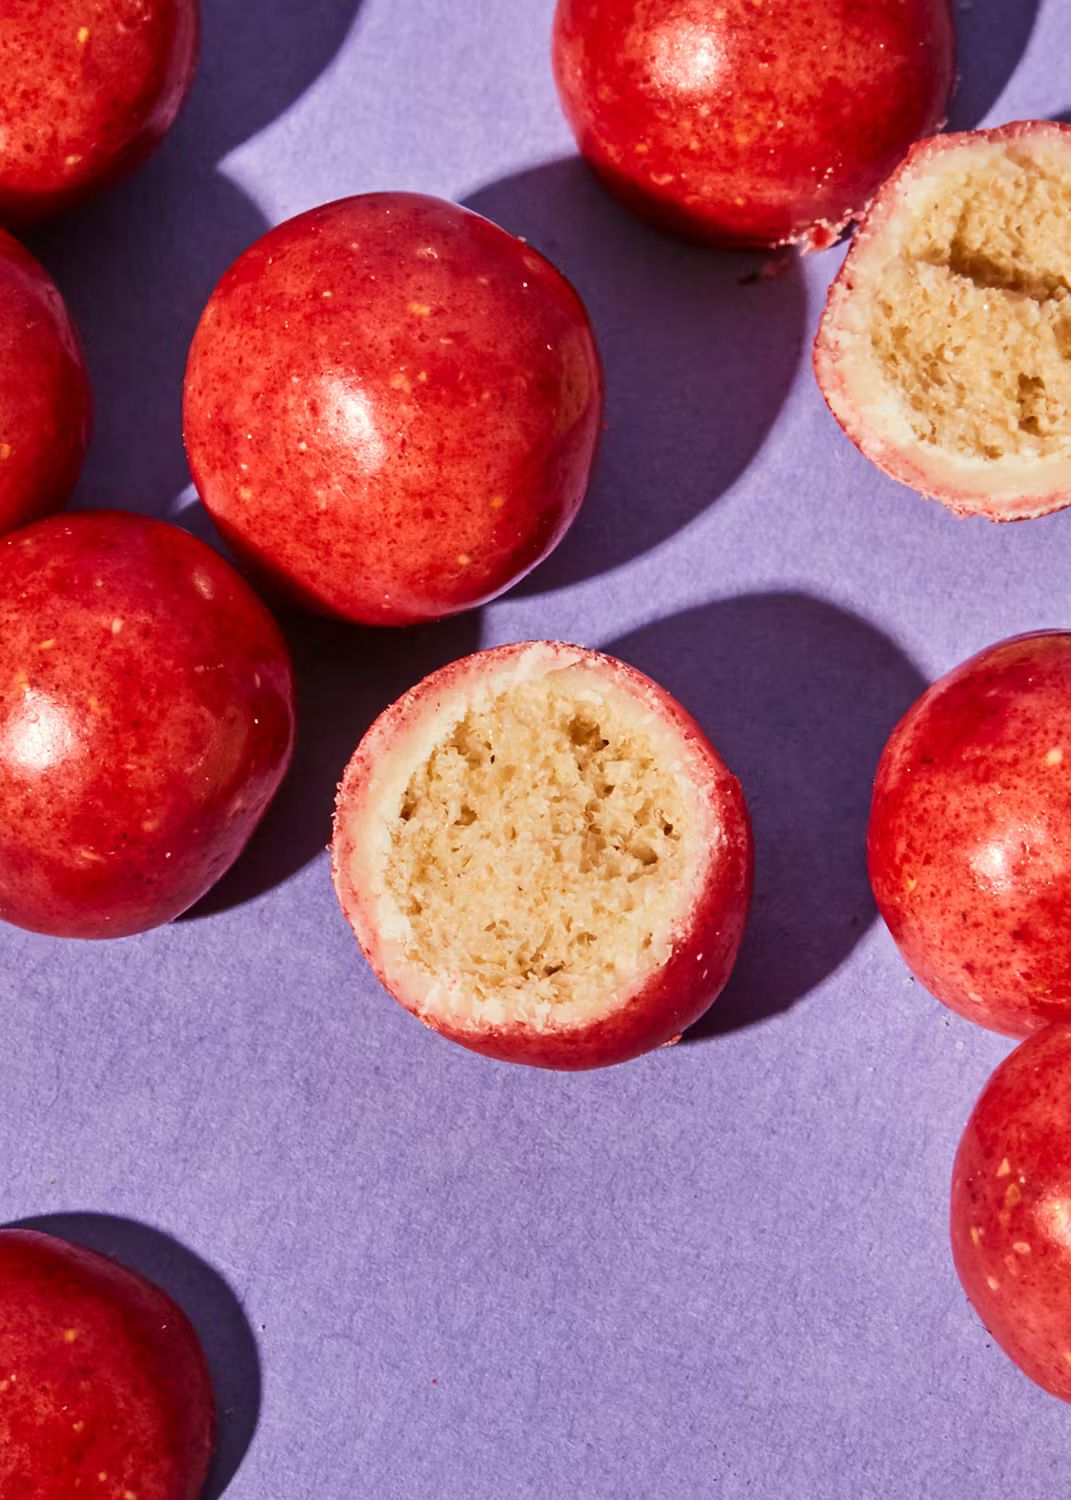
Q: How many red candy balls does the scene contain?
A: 10